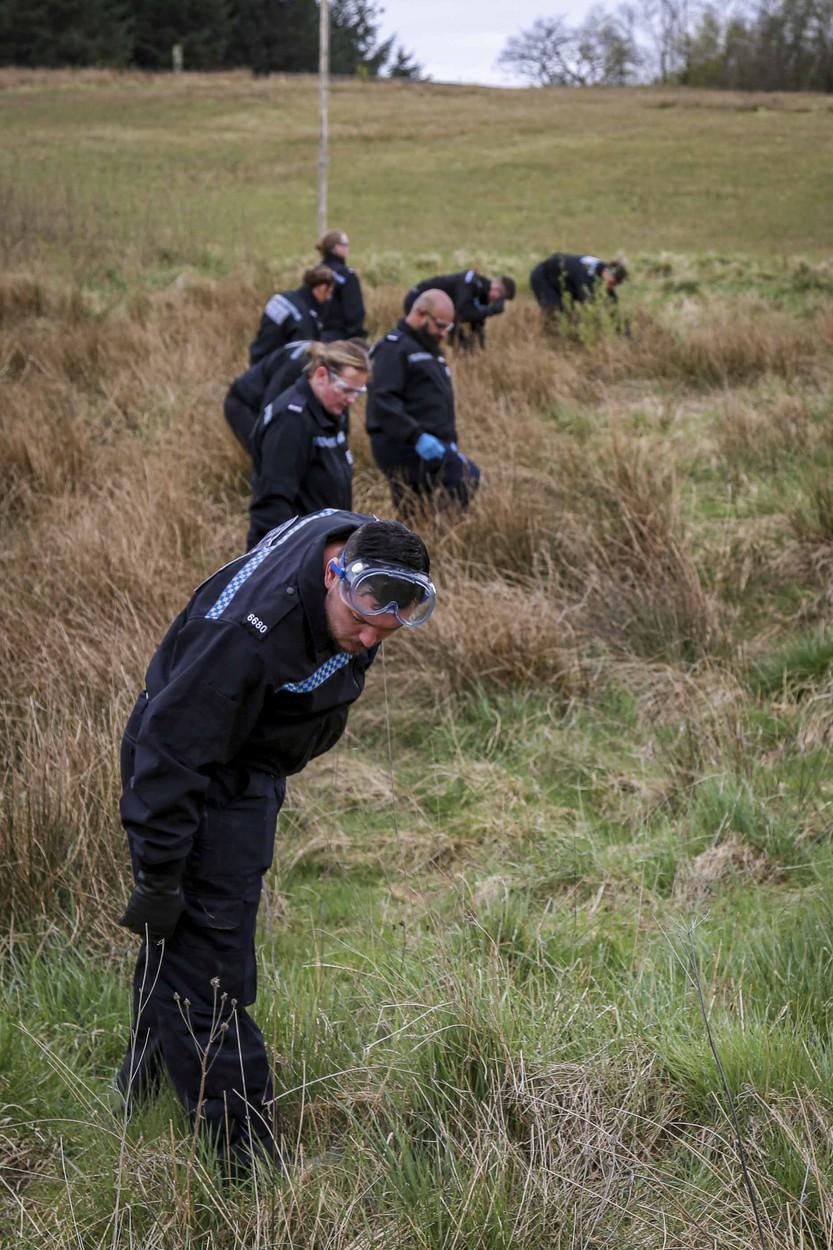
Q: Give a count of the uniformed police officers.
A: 8